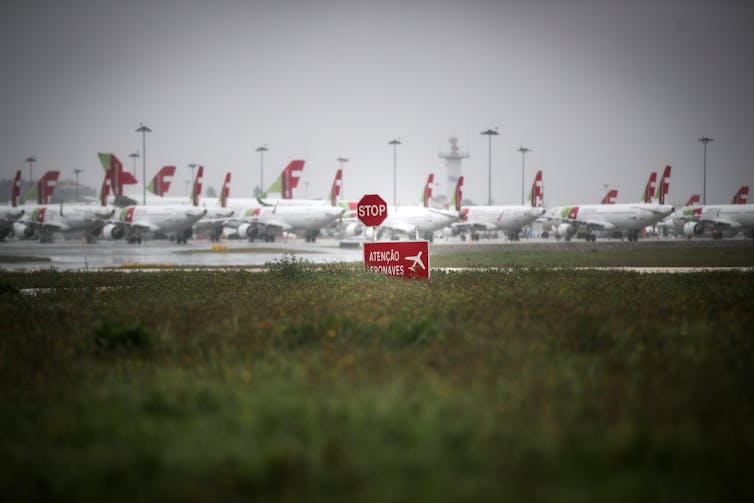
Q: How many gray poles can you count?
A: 11